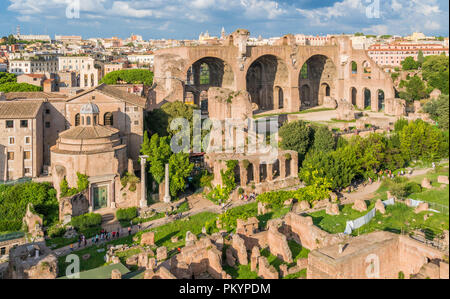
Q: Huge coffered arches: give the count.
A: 3